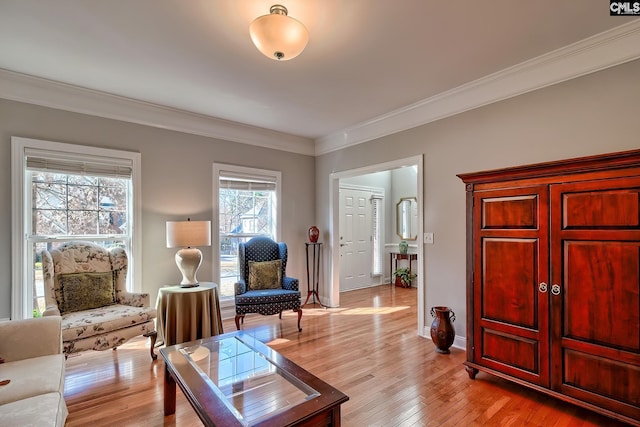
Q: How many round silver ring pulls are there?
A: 2